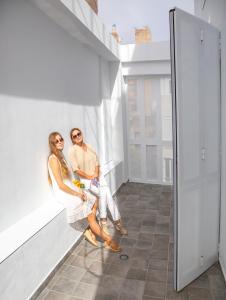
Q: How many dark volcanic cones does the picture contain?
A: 0